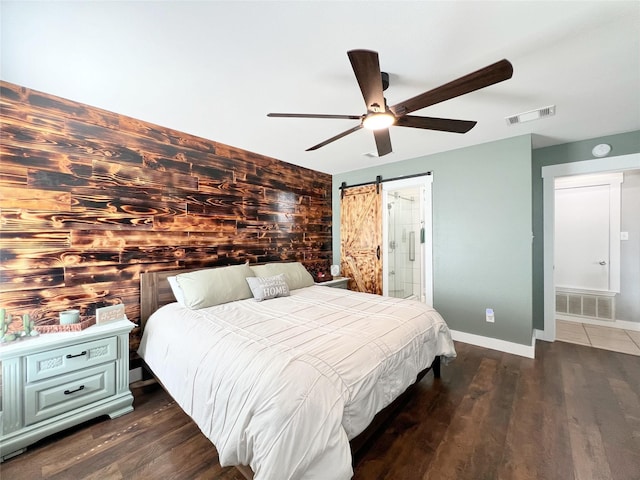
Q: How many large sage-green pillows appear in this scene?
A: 2